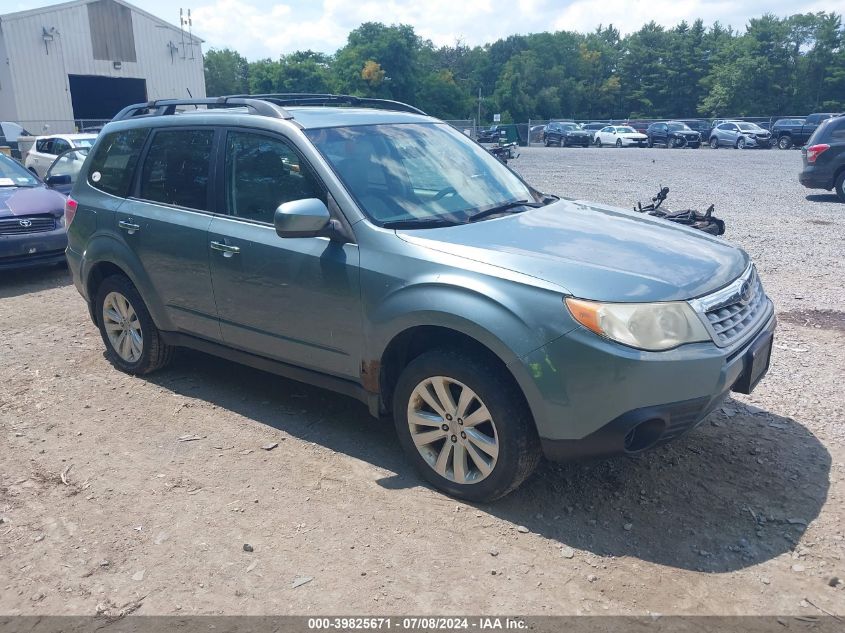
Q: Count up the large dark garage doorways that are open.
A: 1